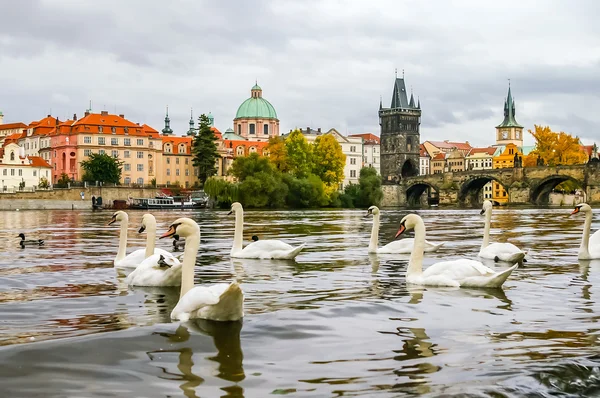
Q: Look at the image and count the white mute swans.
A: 8